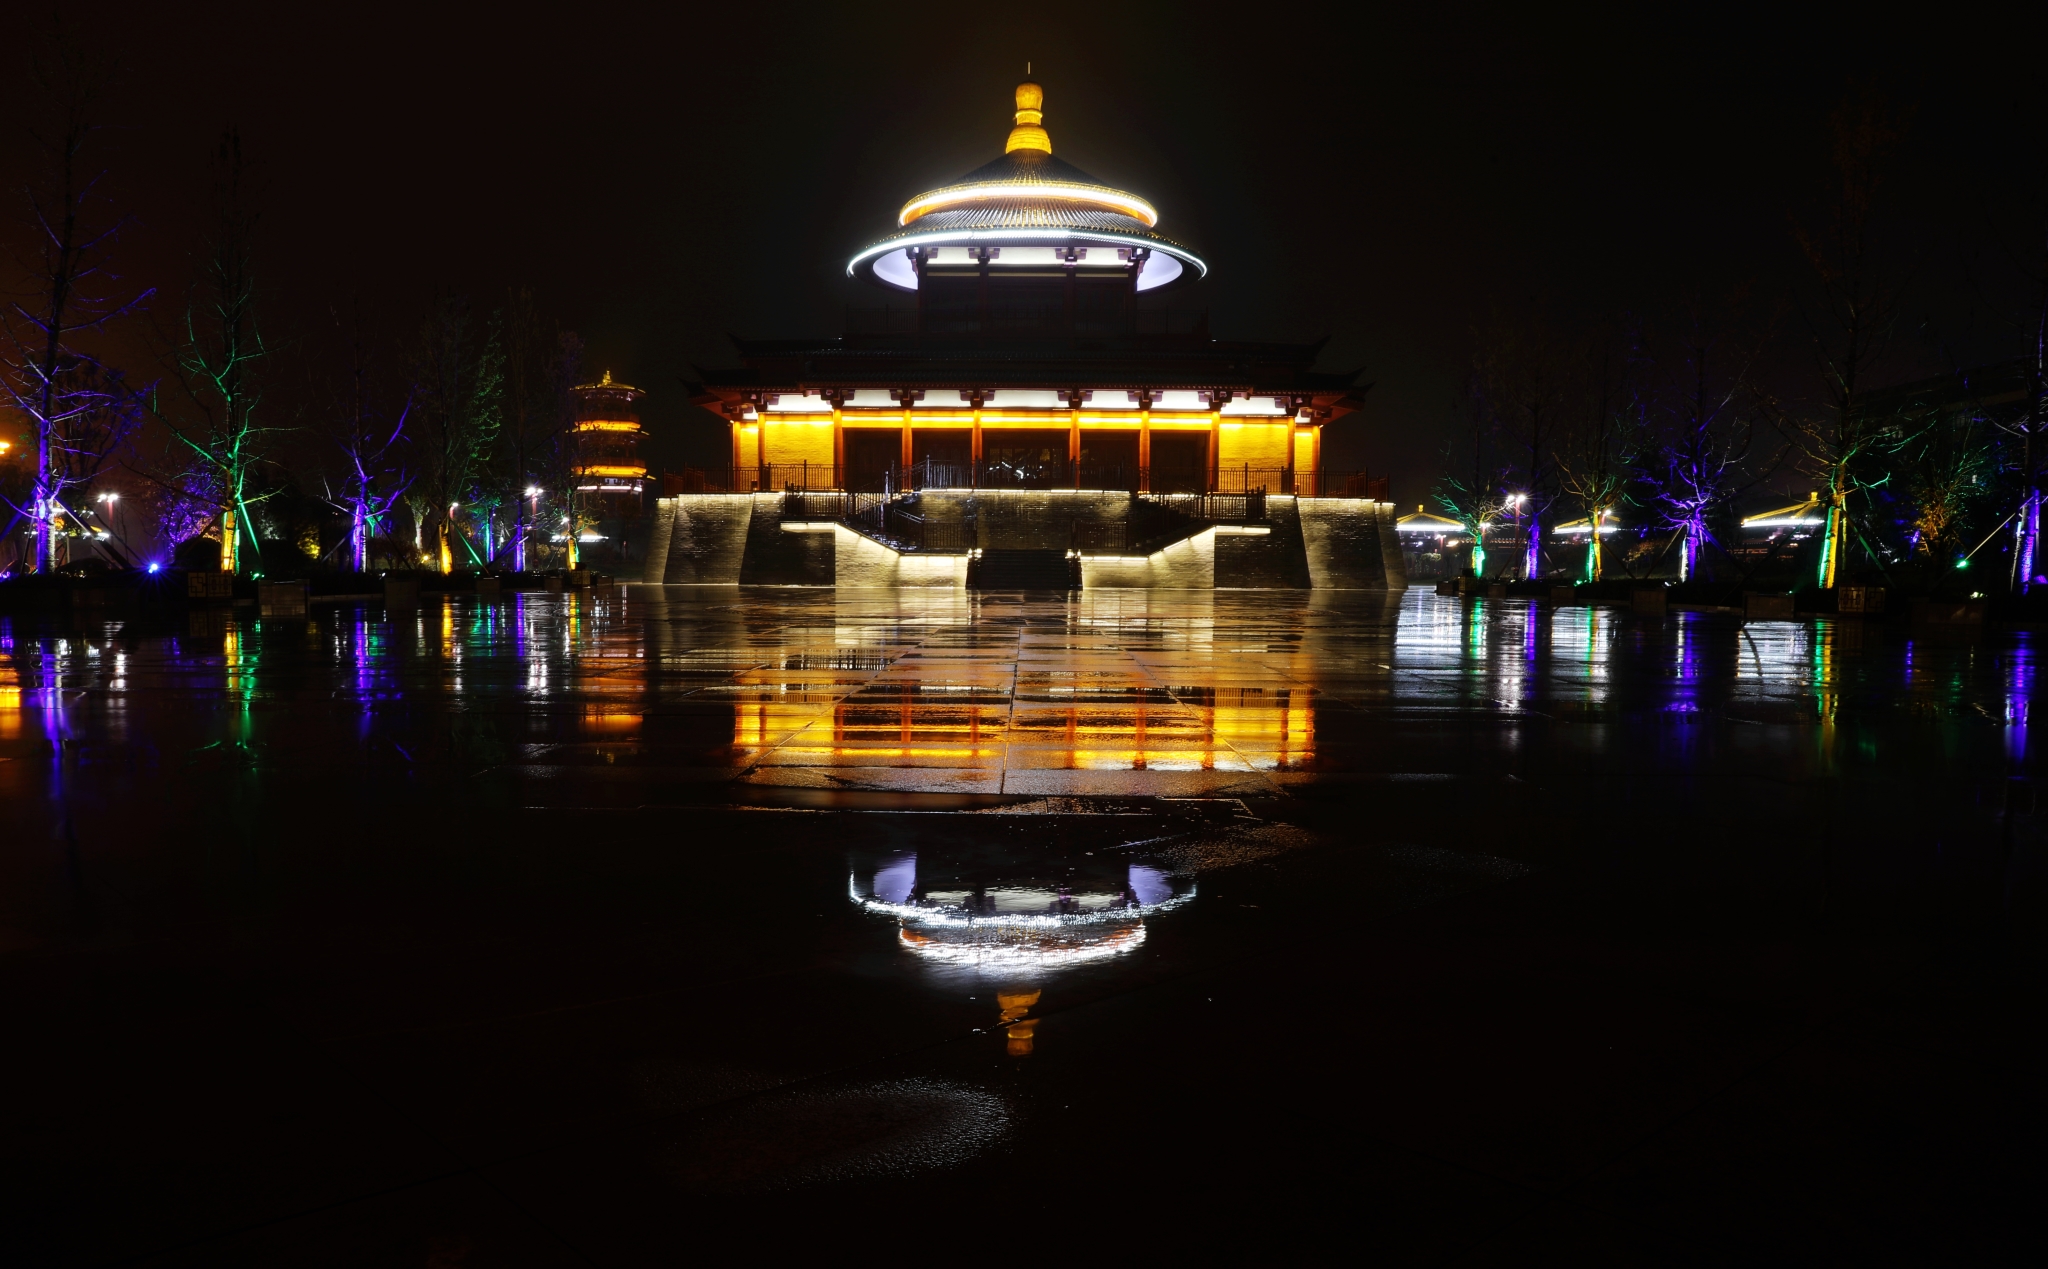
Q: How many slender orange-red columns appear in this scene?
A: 10